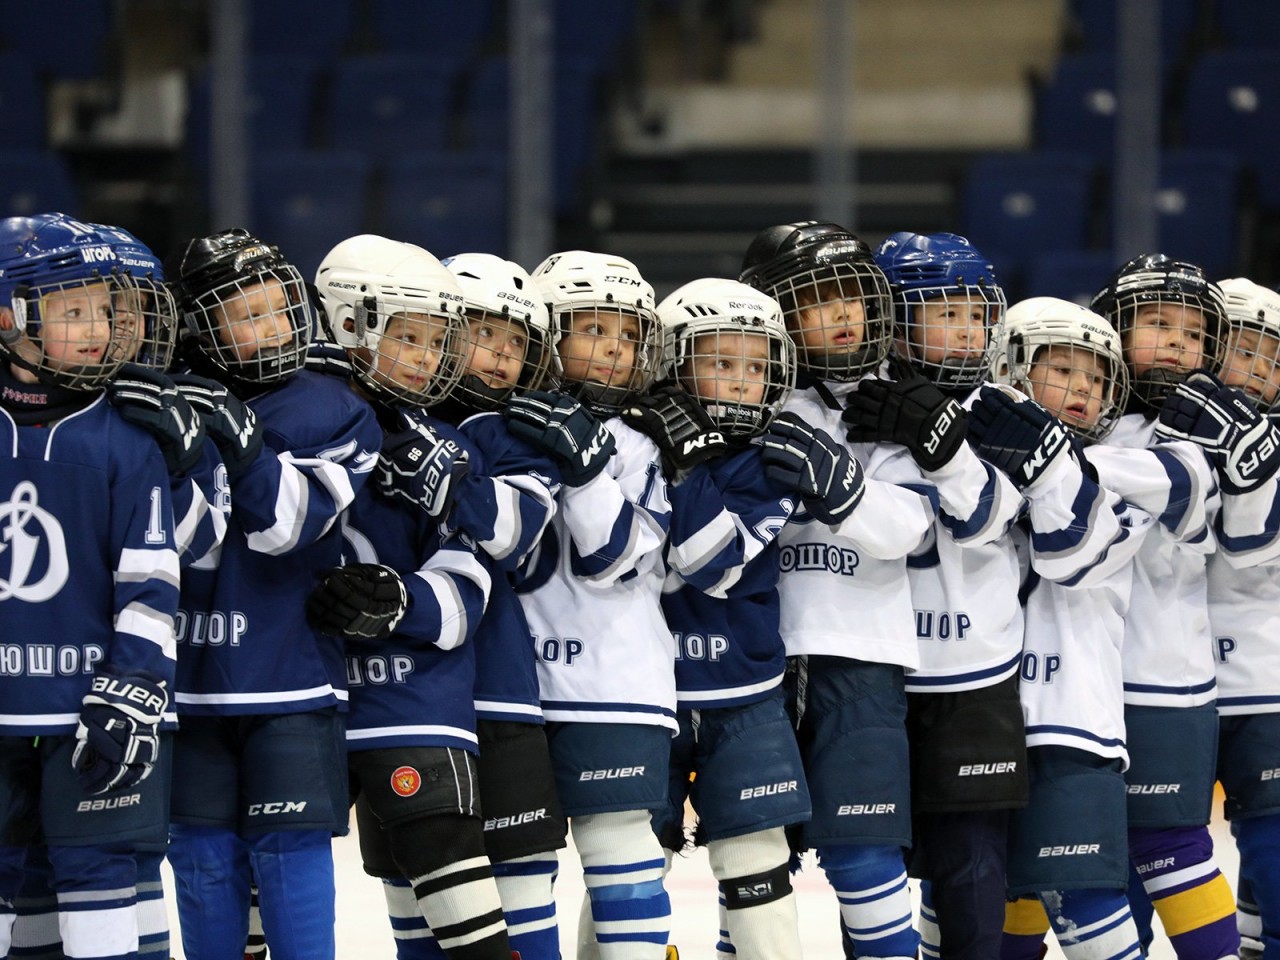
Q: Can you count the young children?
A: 12